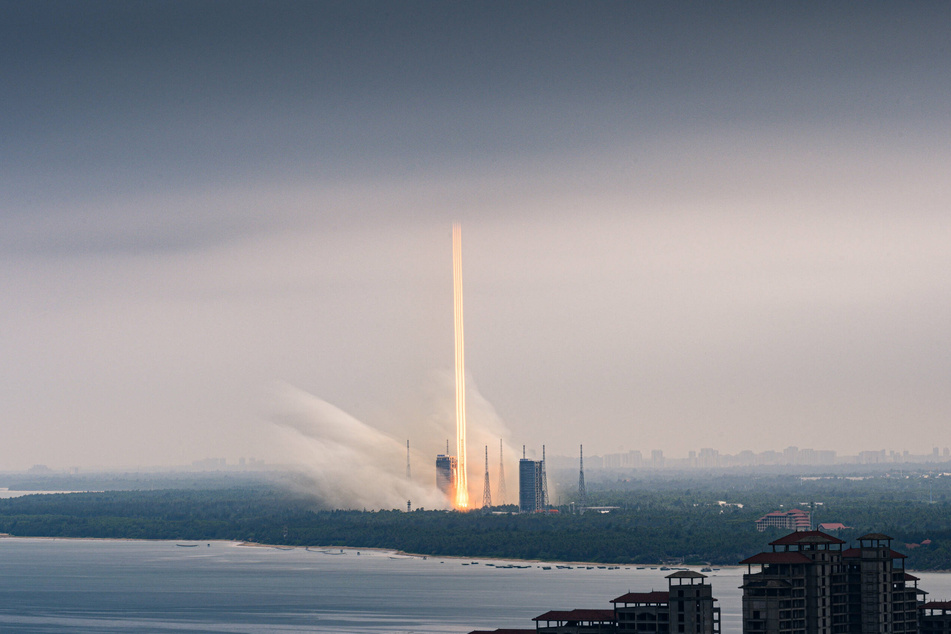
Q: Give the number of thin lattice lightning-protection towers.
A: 7